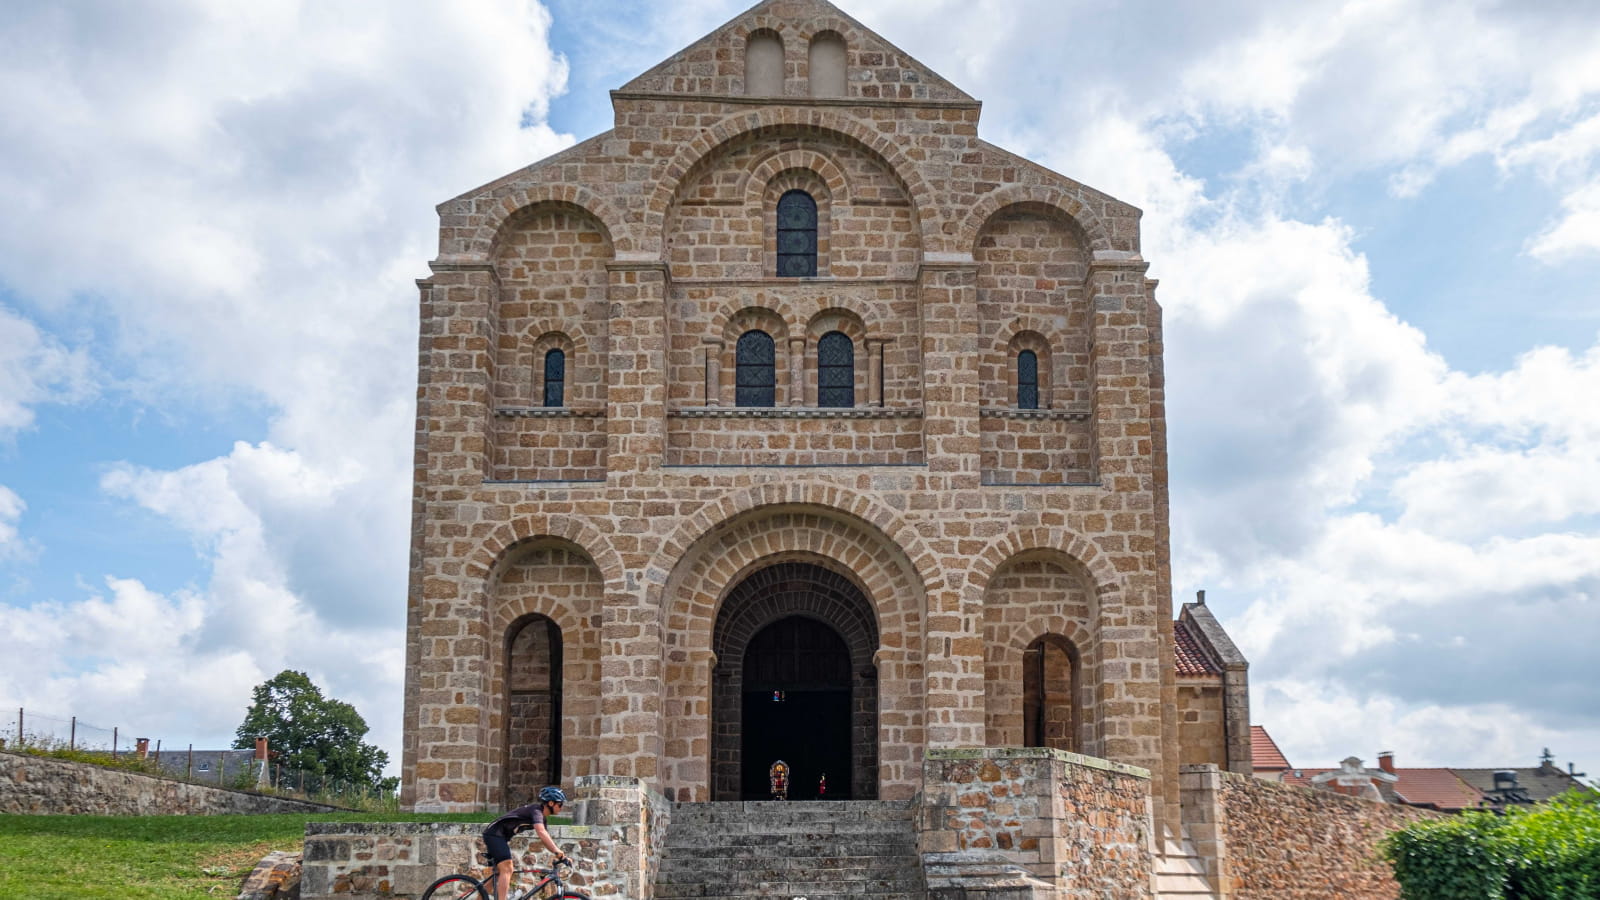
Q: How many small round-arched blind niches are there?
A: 2